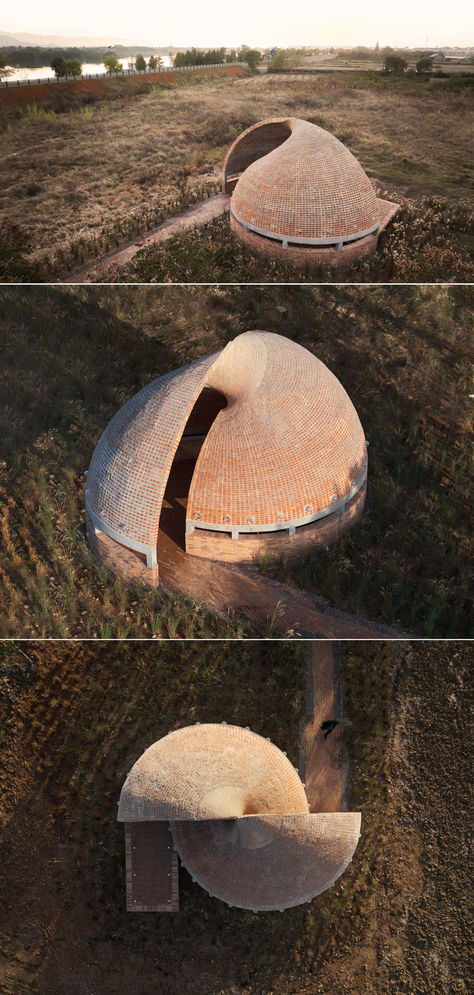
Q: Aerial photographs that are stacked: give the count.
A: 3